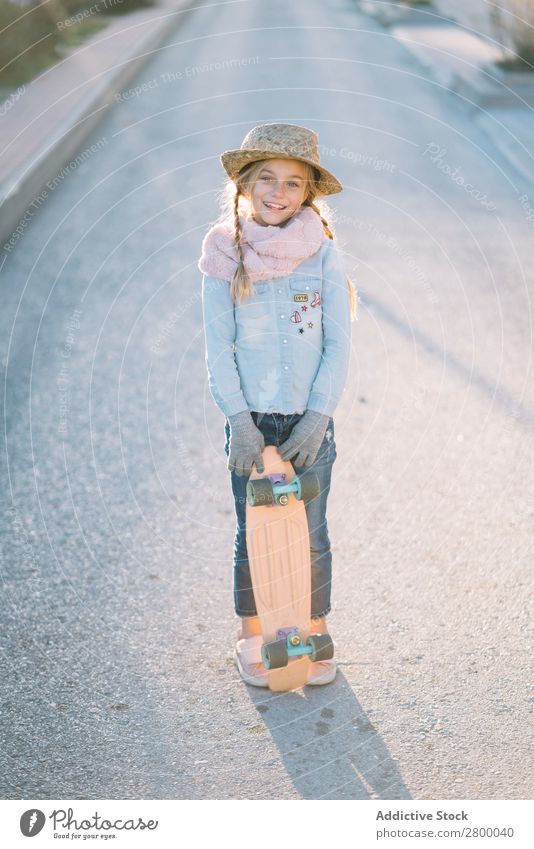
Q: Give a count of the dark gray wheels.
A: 4